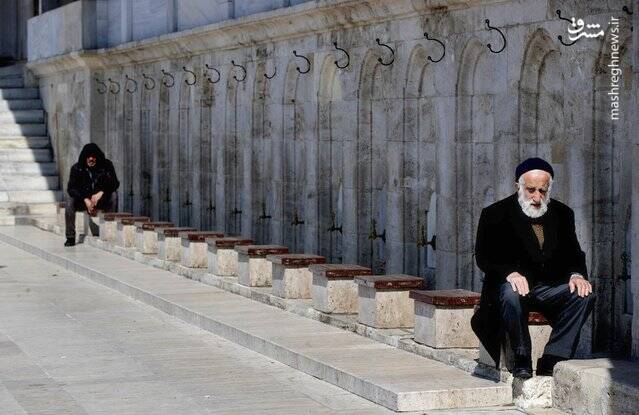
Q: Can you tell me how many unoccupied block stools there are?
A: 11